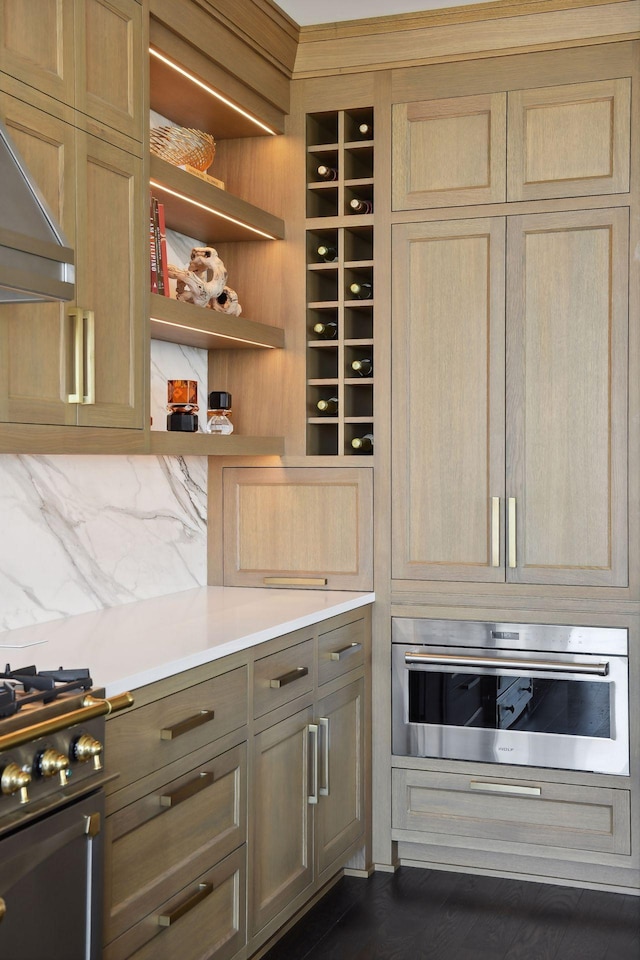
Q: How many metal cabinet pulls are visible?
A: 13